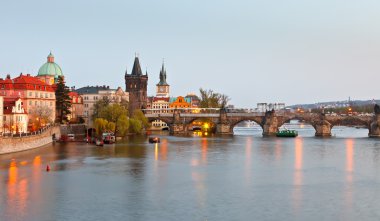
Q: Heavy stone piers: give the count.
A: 5